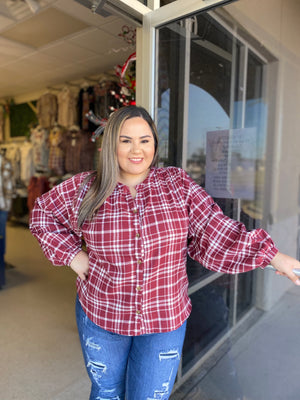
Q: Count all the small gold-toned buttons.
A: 5